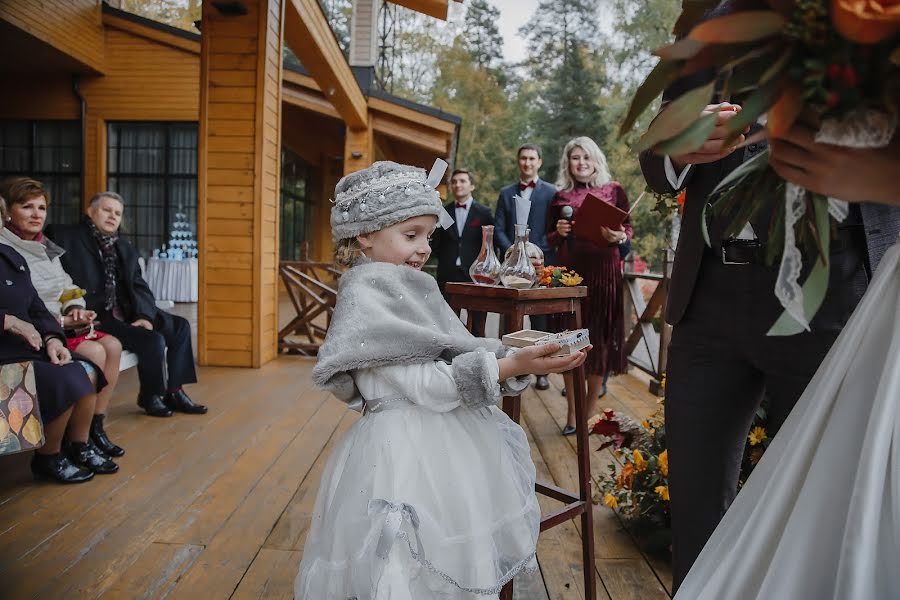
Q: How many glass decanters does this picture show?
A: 3